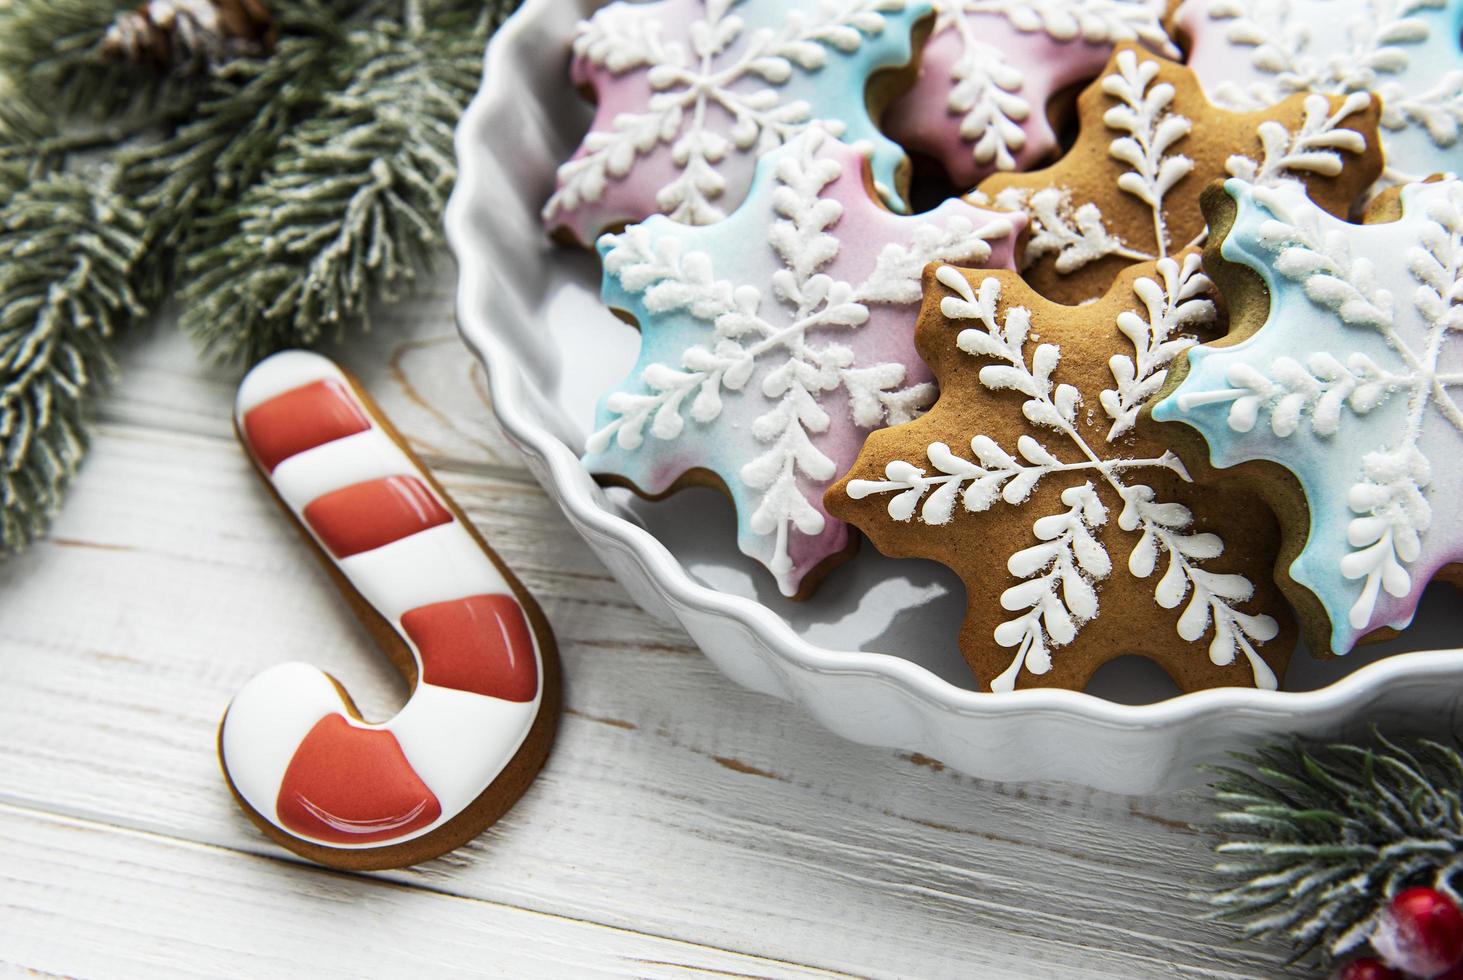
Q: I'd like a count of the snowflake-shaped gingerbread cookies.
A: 7